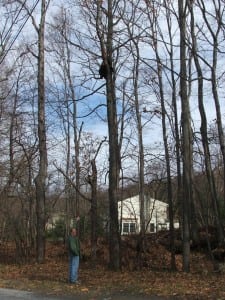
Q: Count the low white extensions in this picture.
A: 1